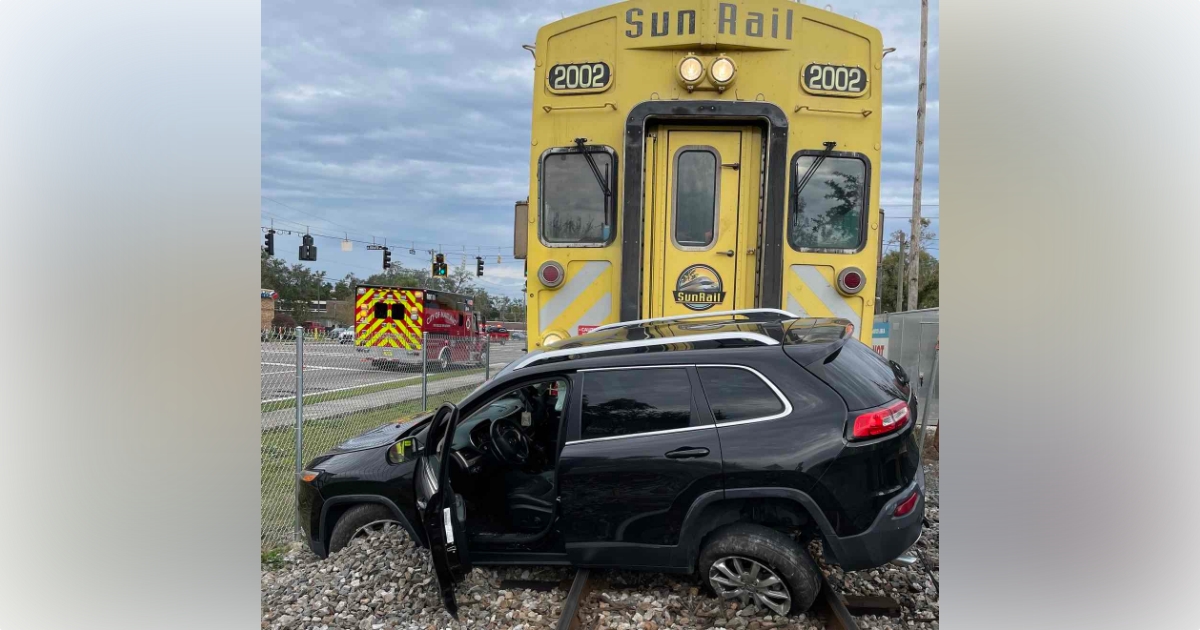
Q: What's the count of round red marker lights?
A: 2